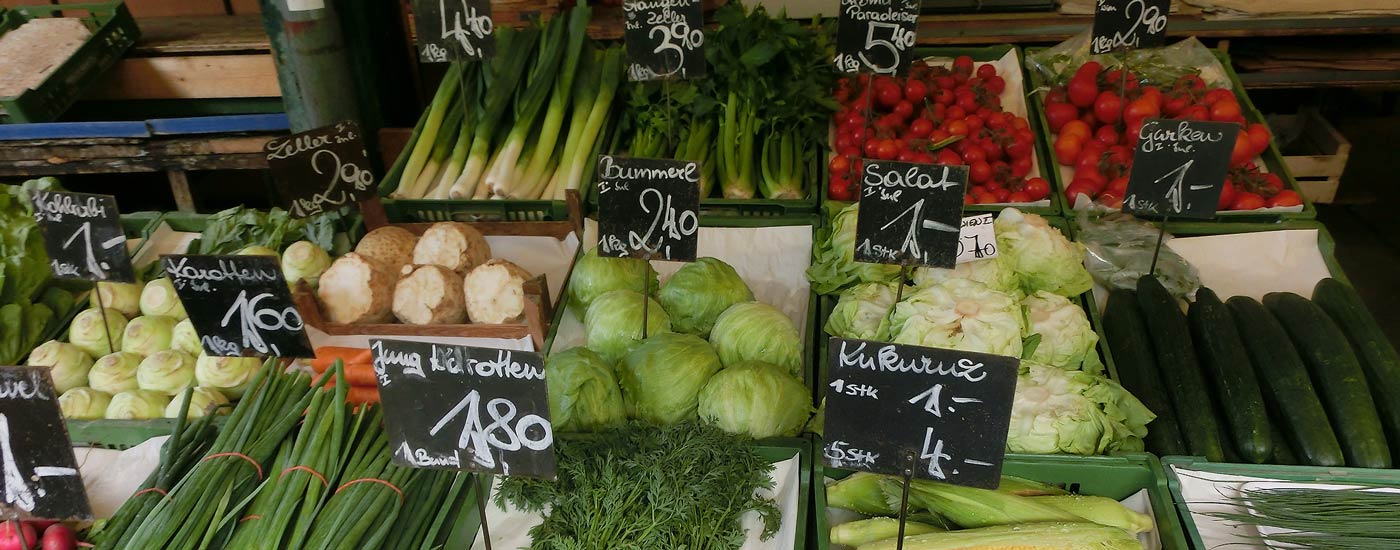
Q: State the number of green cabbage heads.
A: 7